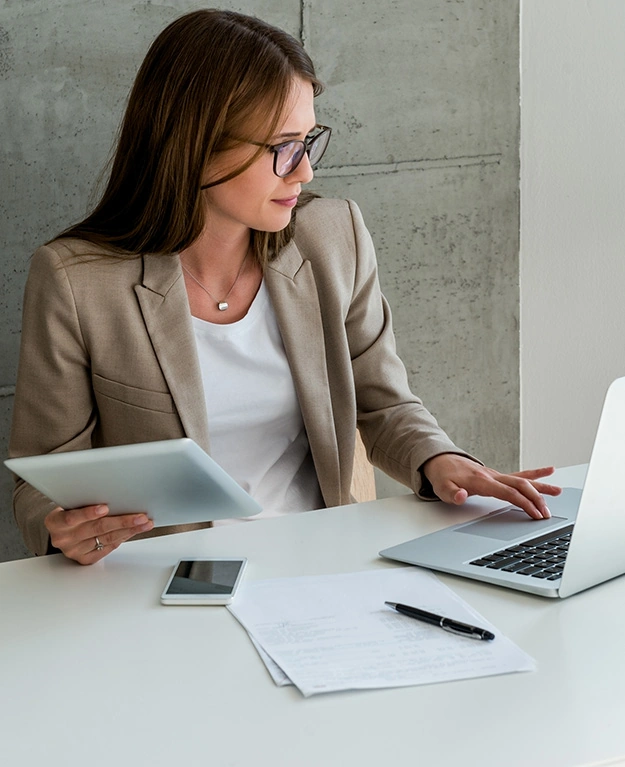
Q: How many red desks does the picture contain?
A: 0